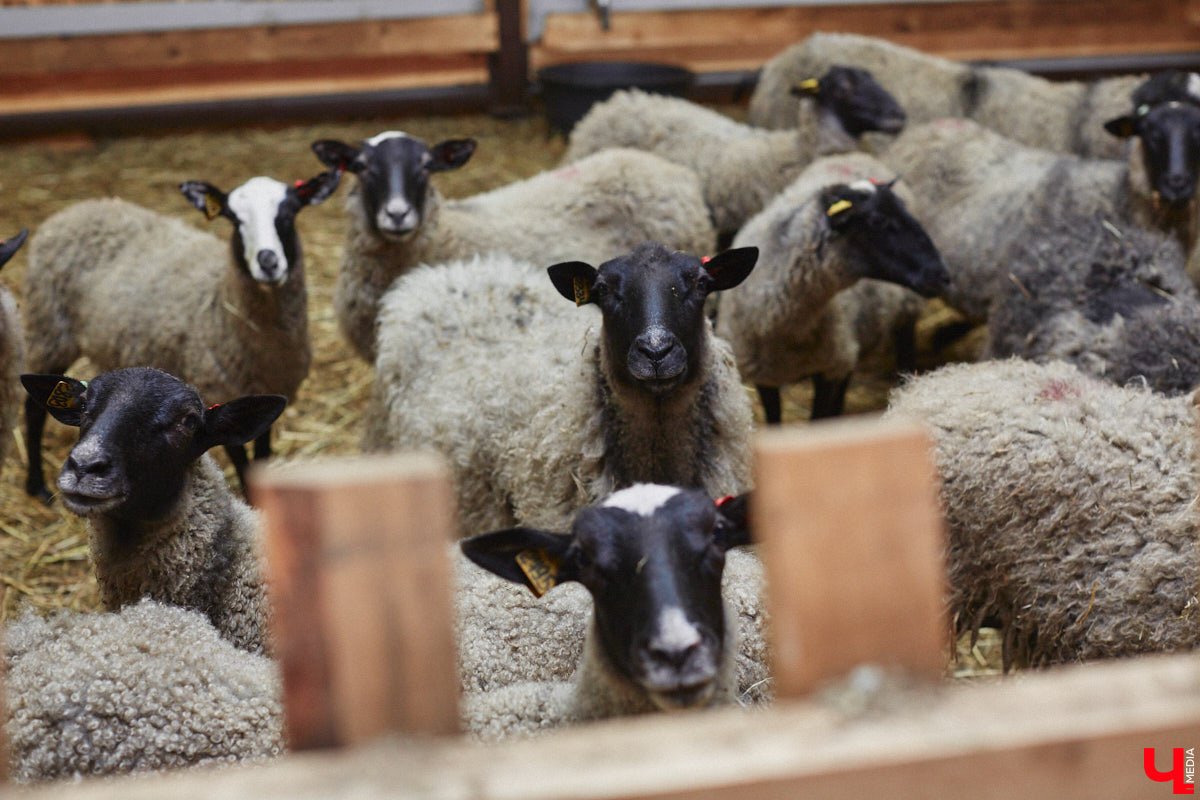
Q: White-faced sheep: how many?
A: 1